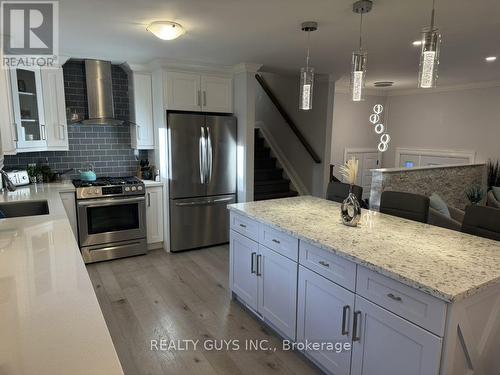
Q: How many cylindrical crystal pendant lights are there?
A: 3